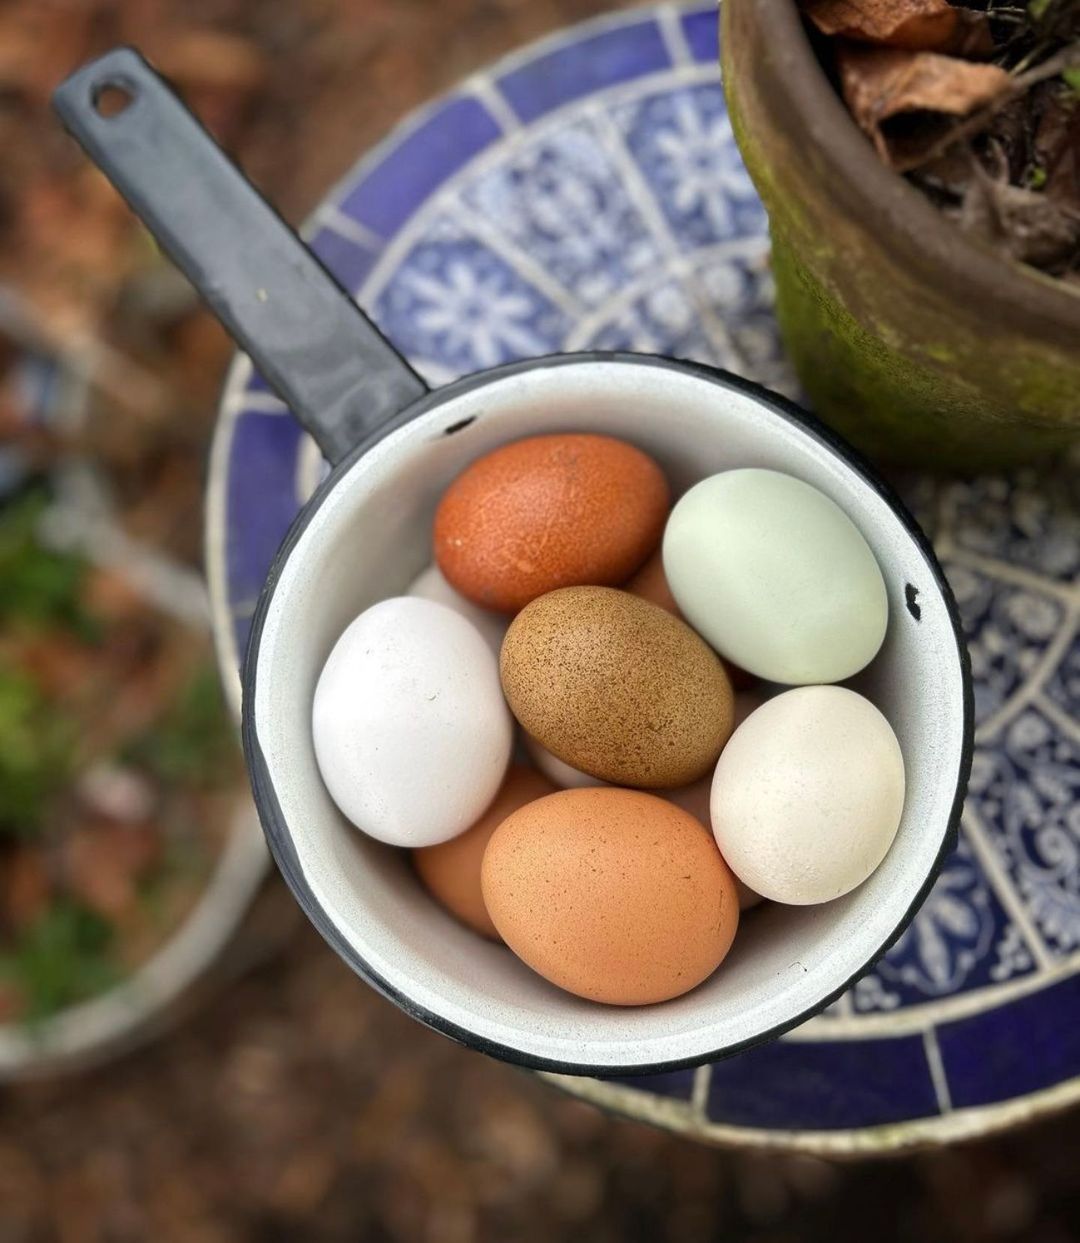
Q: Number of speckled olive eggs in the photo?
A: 1